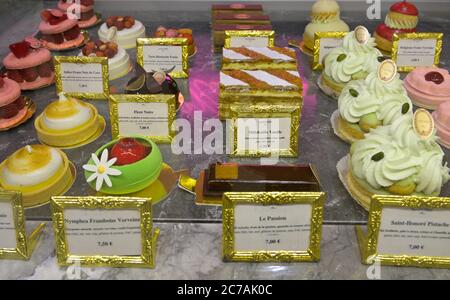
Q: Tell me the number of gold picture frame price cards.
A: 11